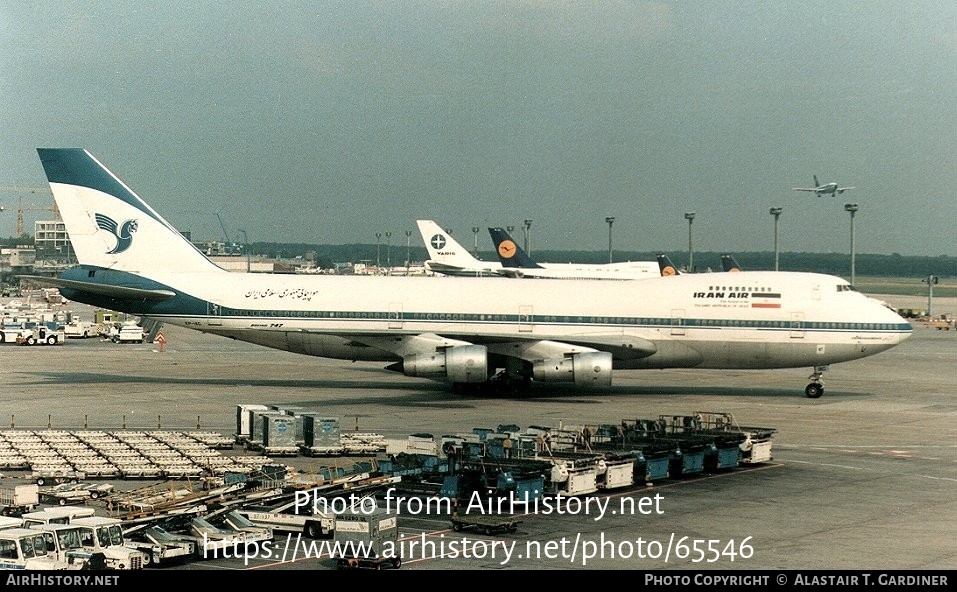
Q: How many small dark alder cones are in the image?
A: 0